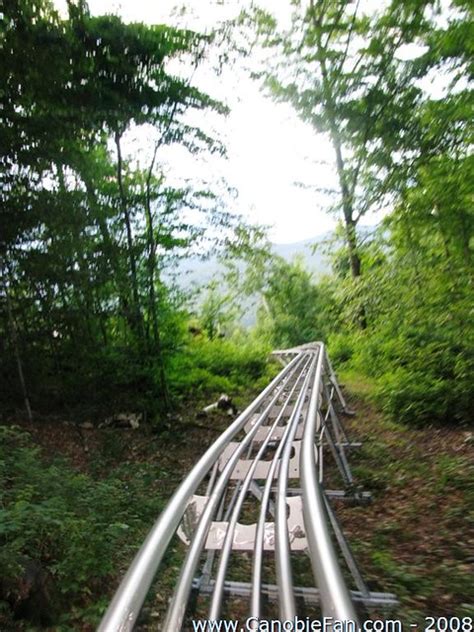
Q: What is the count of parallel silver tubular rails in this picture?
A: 6